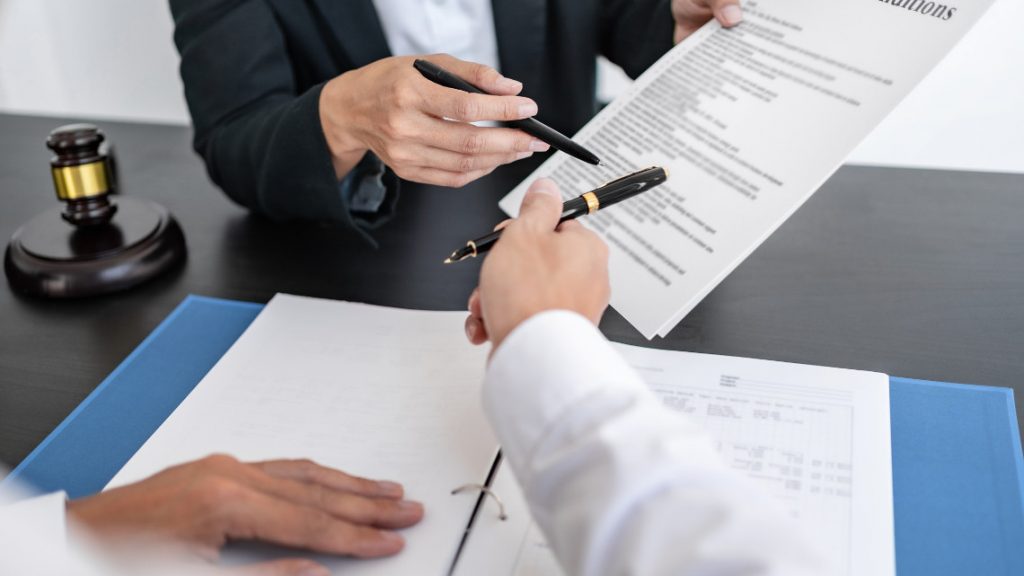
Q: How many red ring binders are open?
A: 0